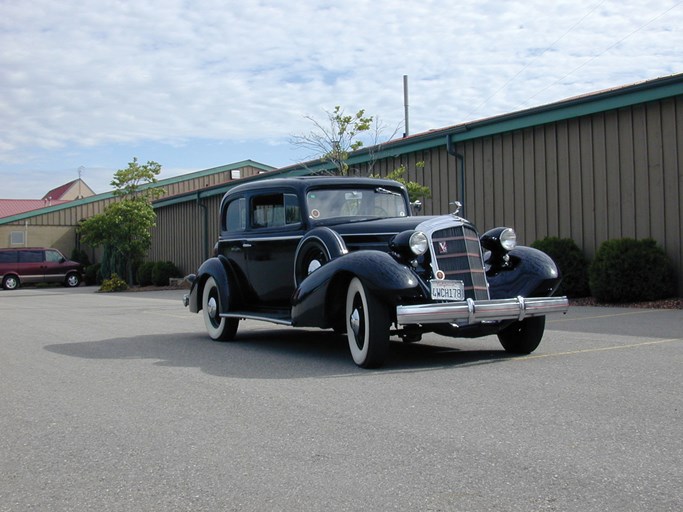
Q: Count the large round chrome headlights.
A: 2